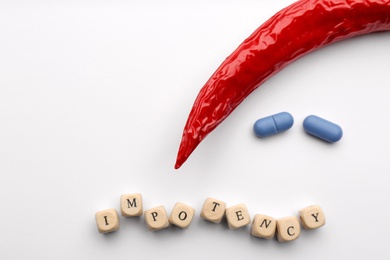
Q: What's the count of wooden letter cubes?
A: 9